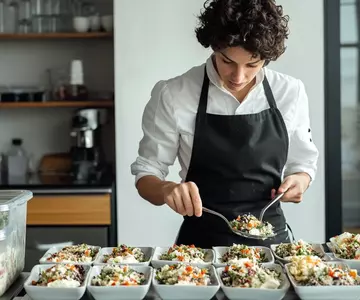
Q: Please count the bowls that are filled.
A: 11